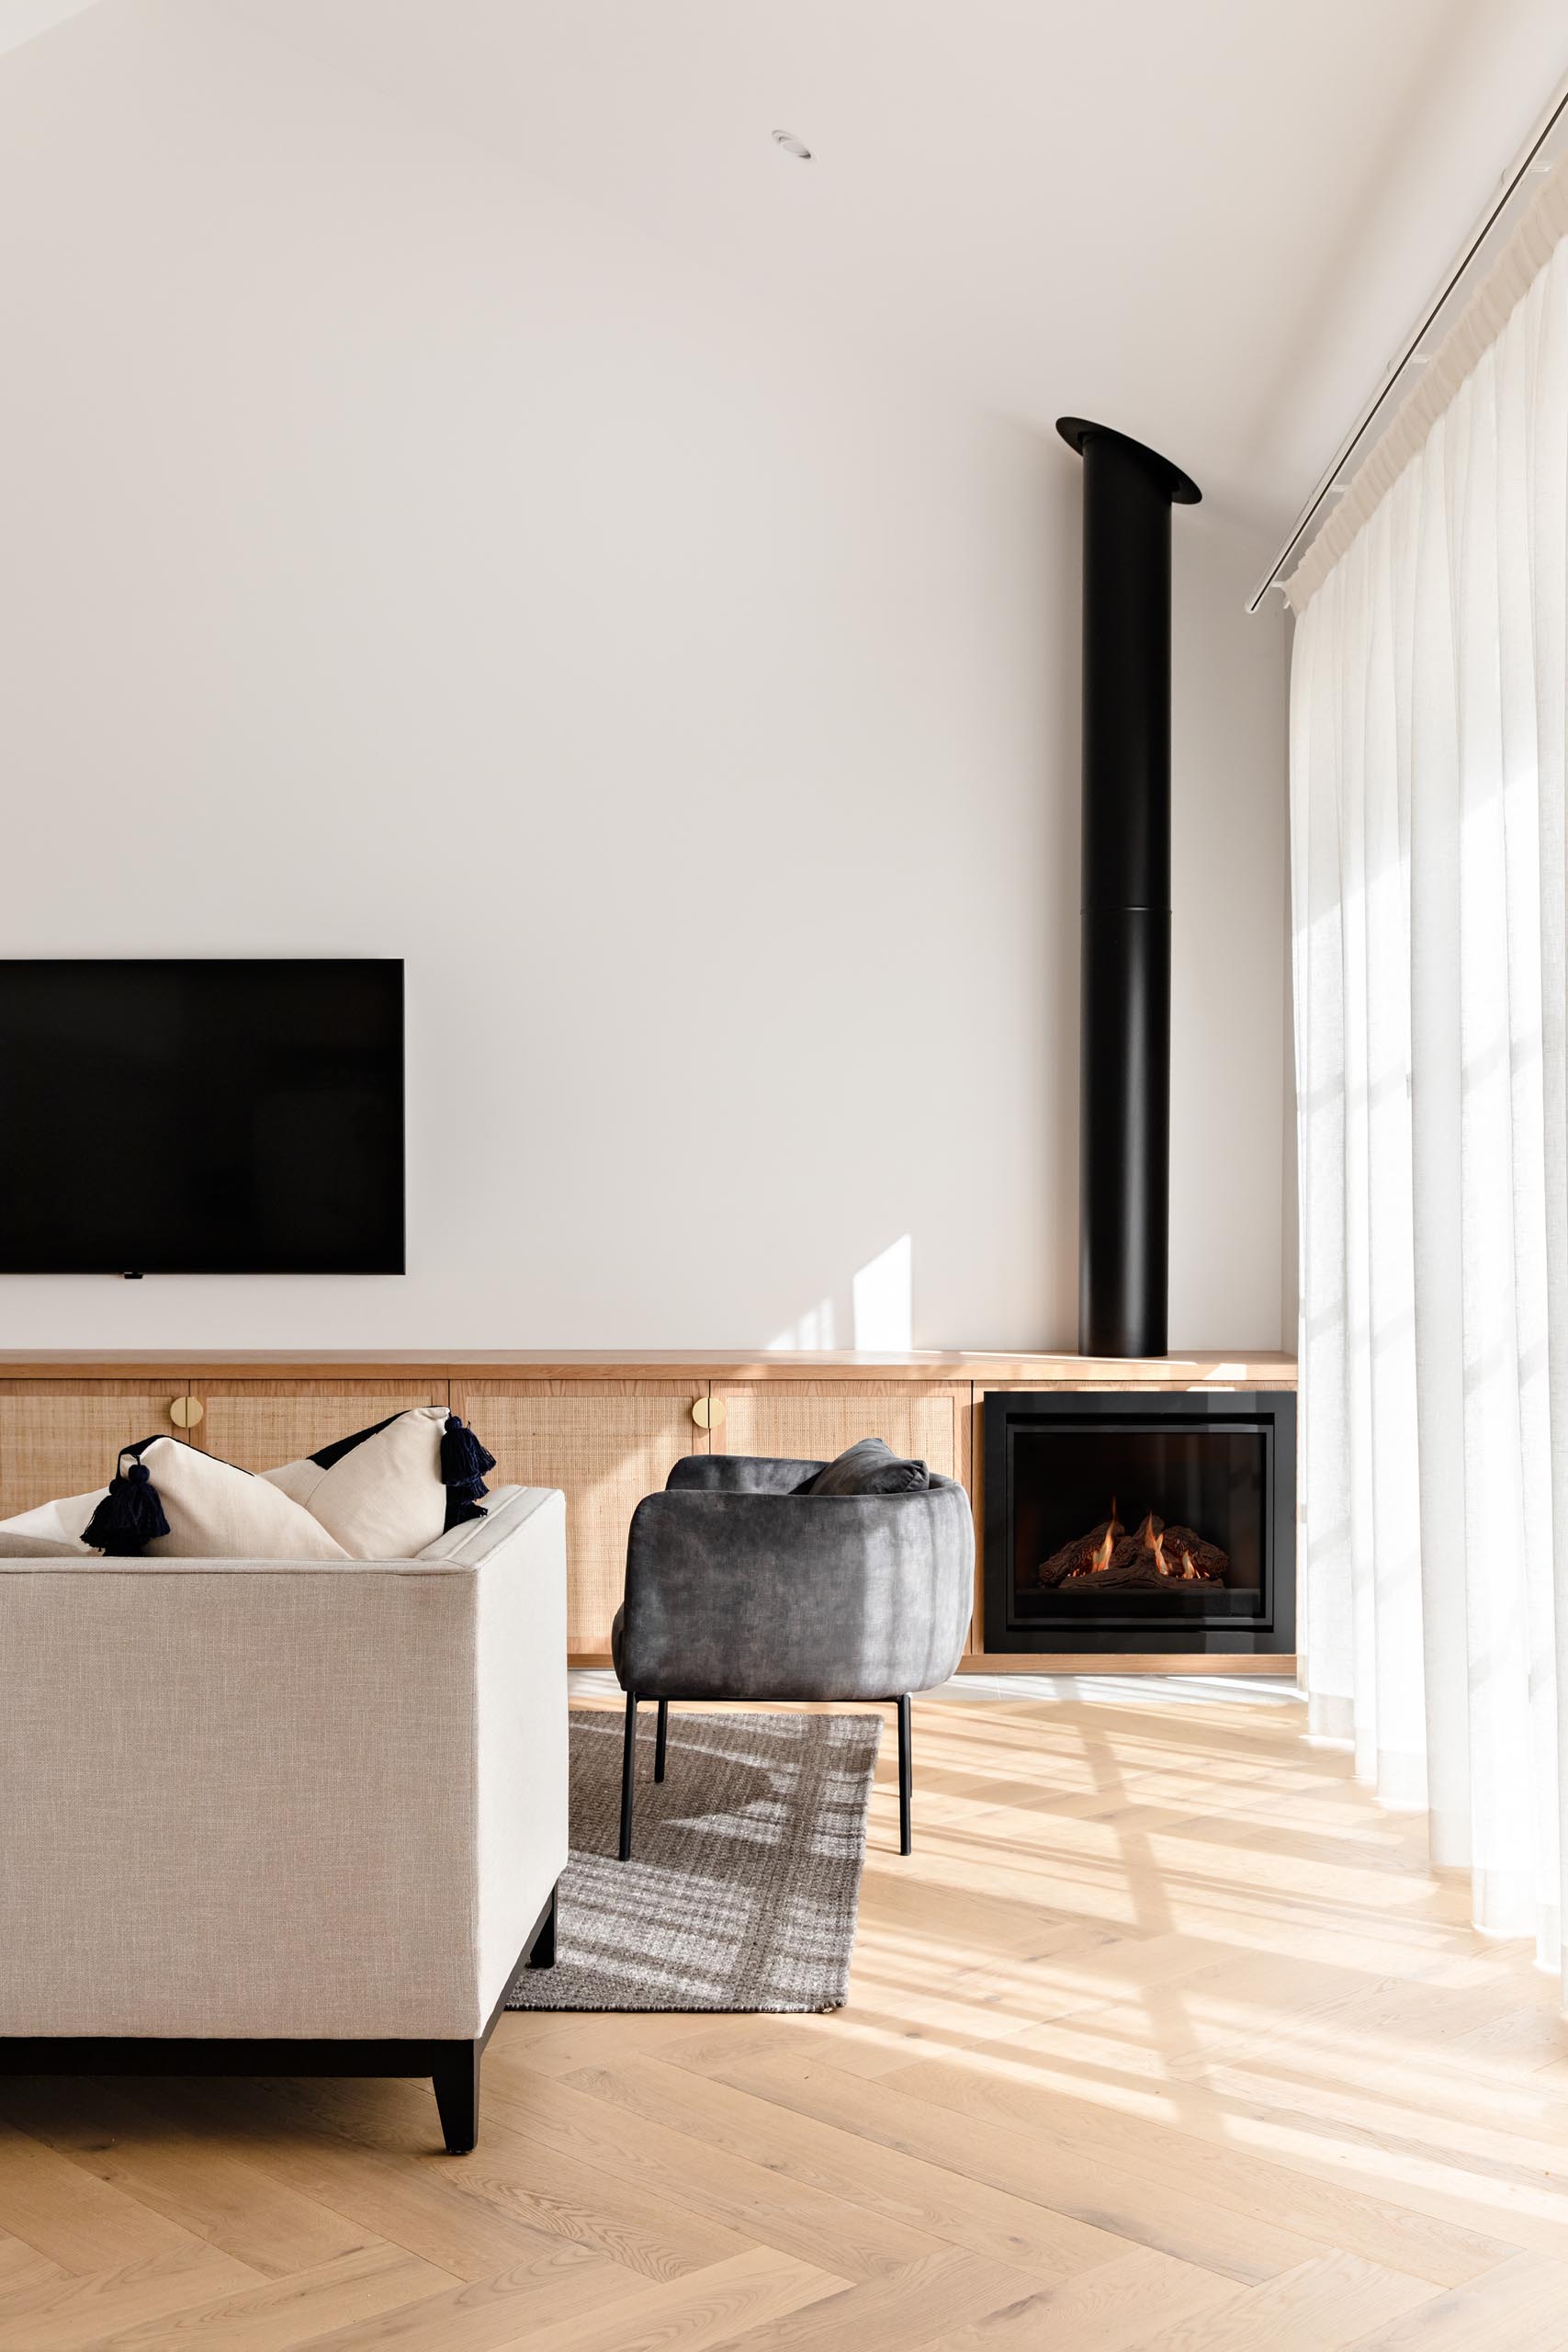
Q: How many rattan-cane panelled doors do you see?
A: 4